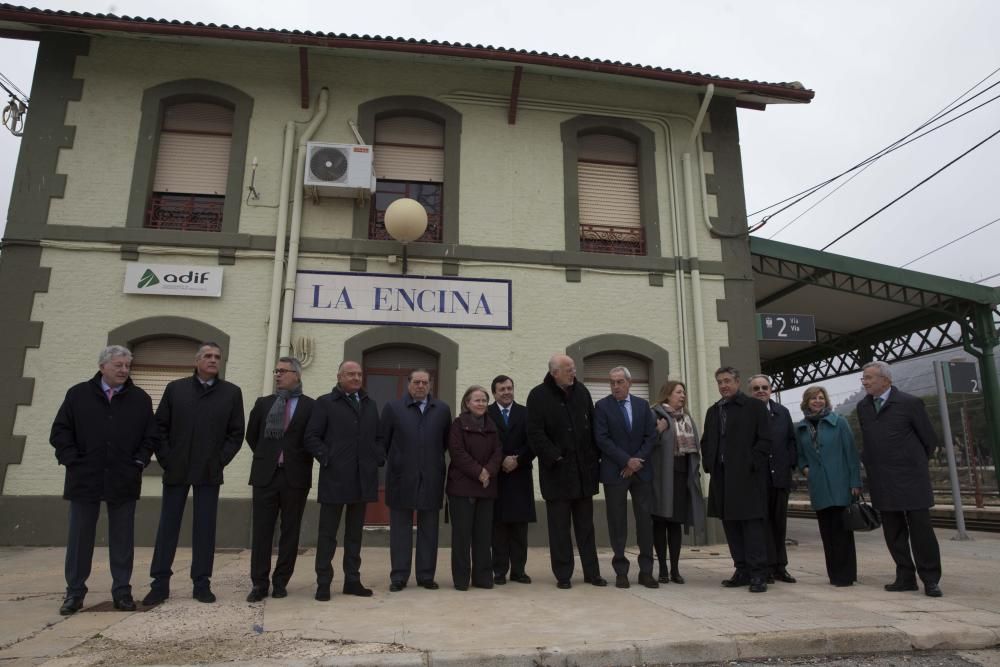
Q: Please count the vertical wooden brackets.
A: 2